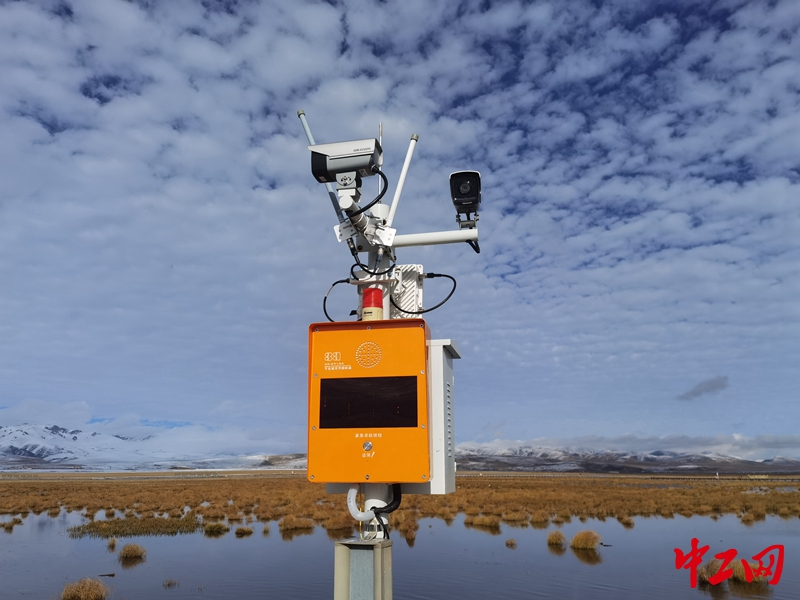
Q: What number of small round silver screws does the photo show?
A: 10